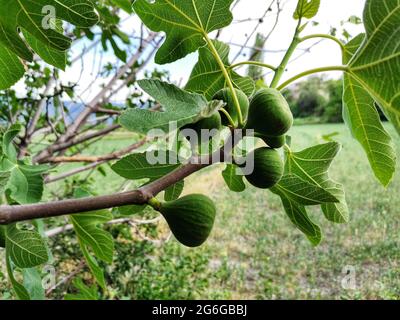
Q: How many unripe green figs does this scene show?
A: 6